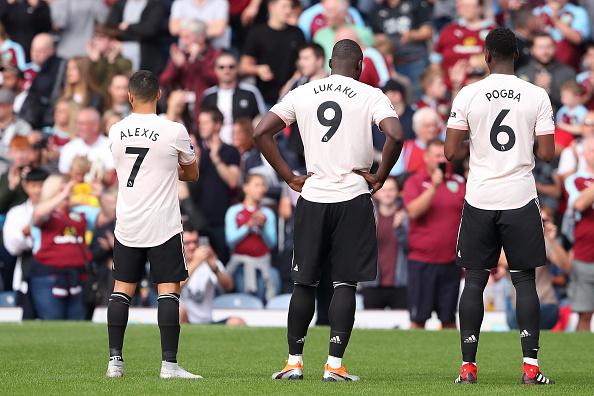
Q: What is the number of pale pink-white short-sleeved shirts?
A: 3